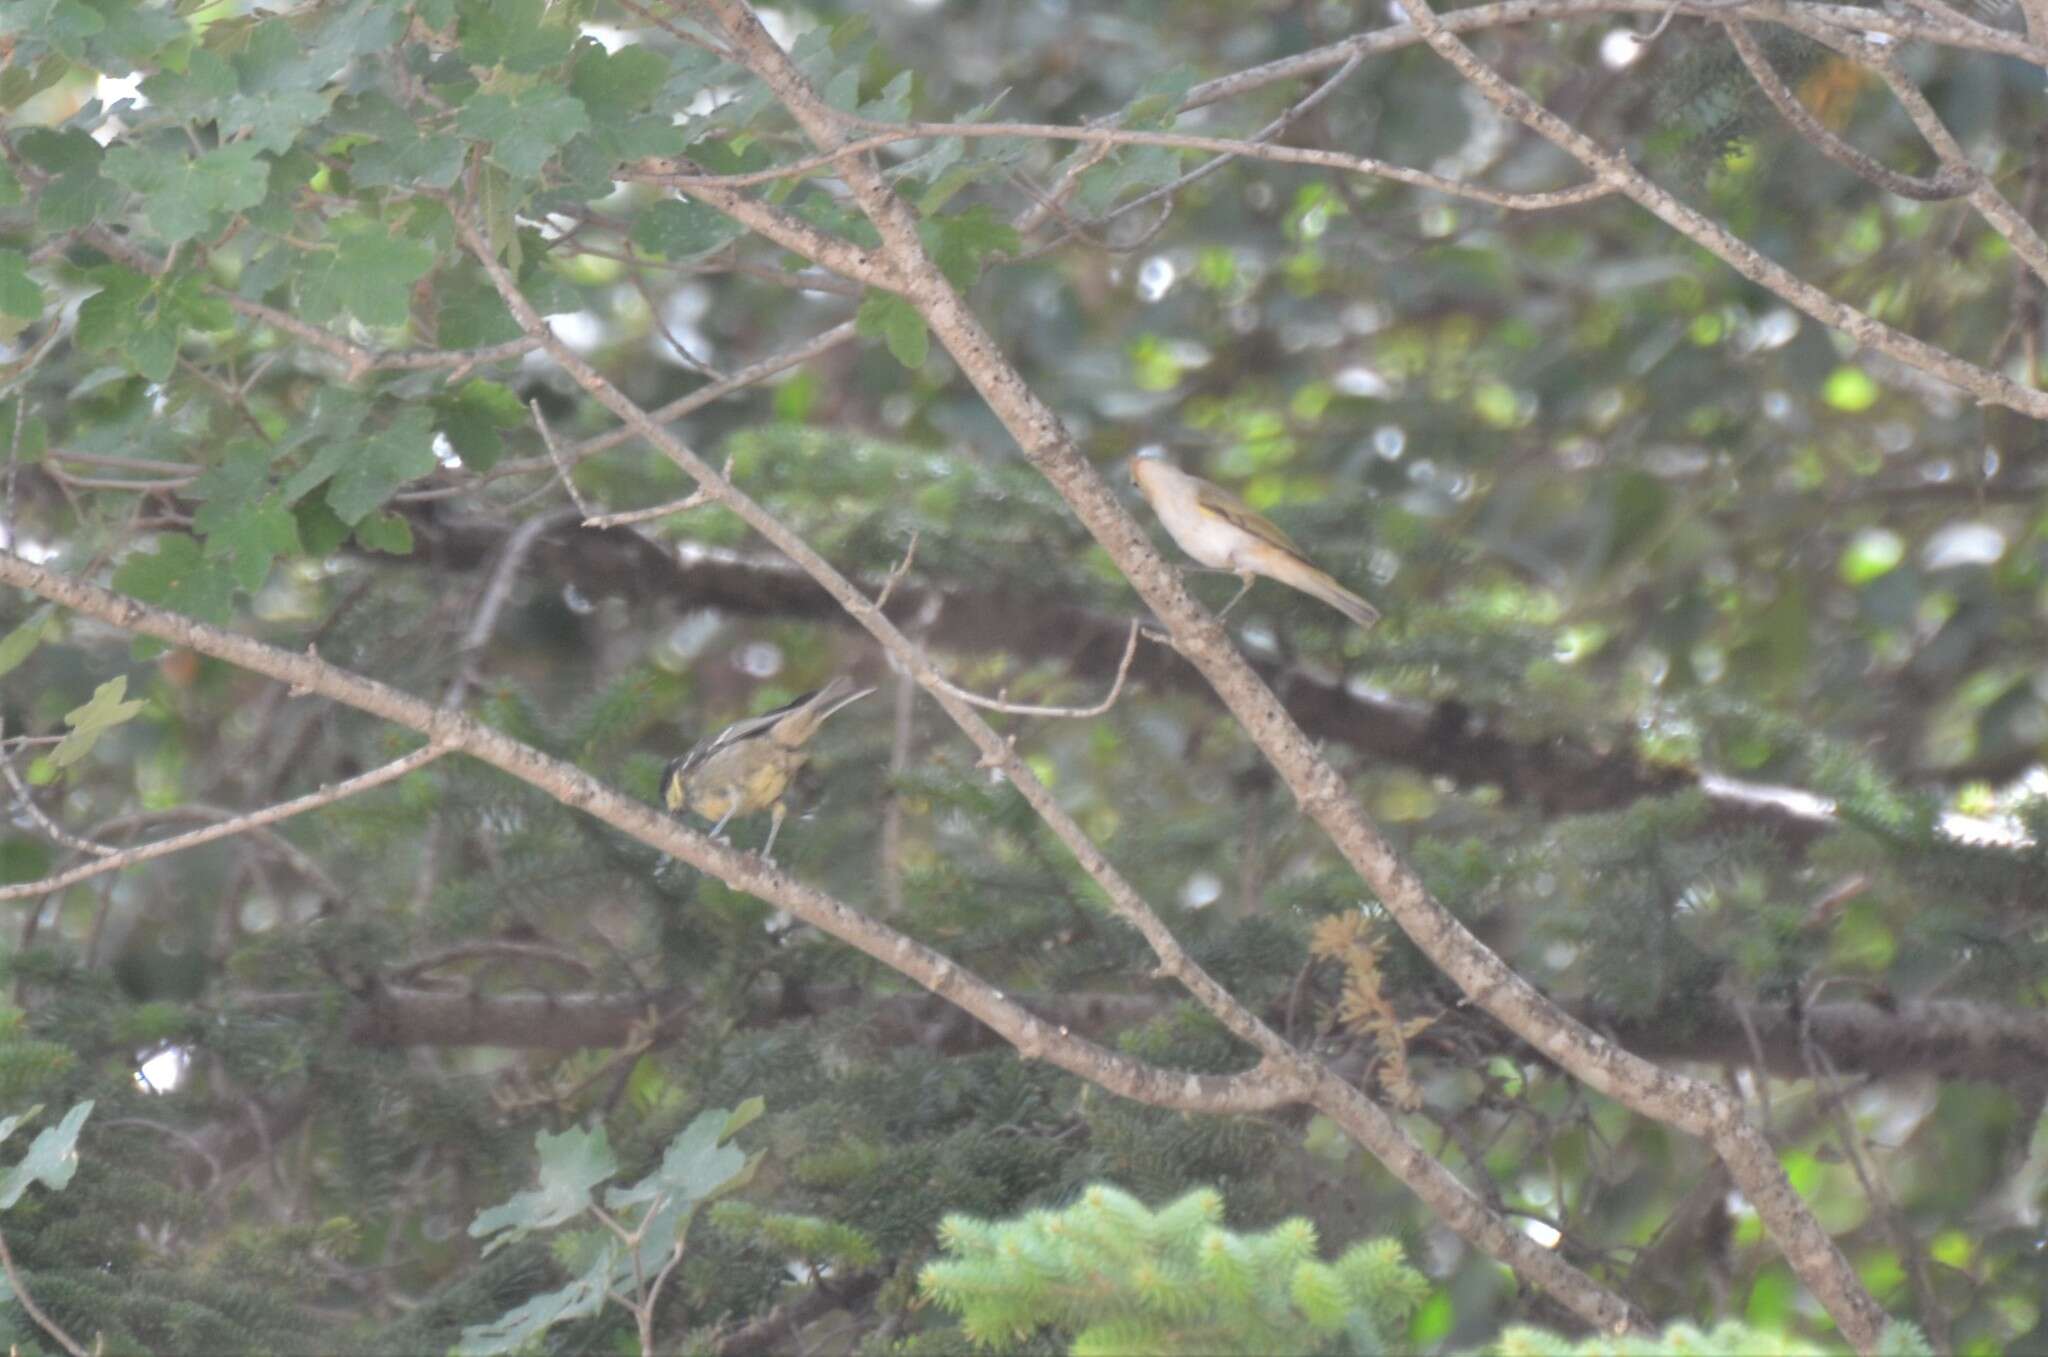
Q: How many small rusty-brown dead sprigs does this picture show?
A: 1